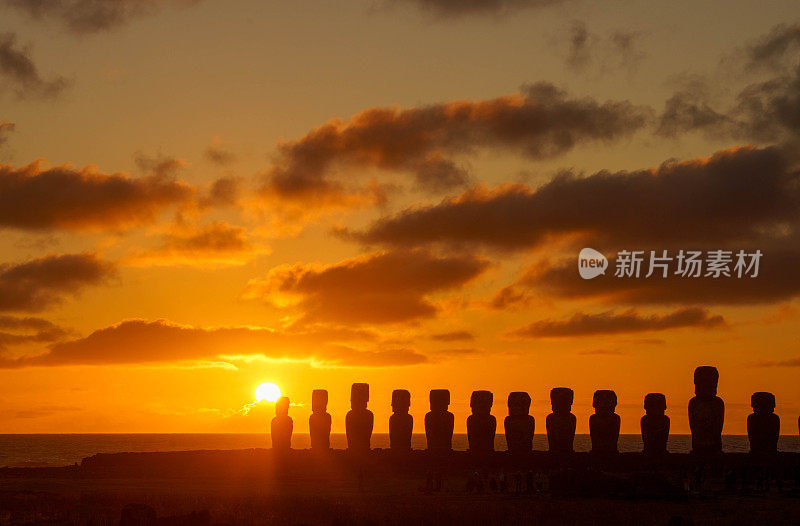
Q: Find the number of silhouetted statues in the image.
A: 12